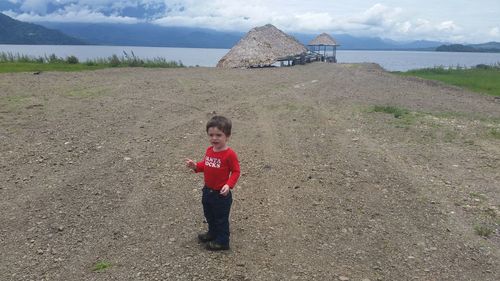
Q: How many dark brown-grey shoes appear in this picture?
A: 2